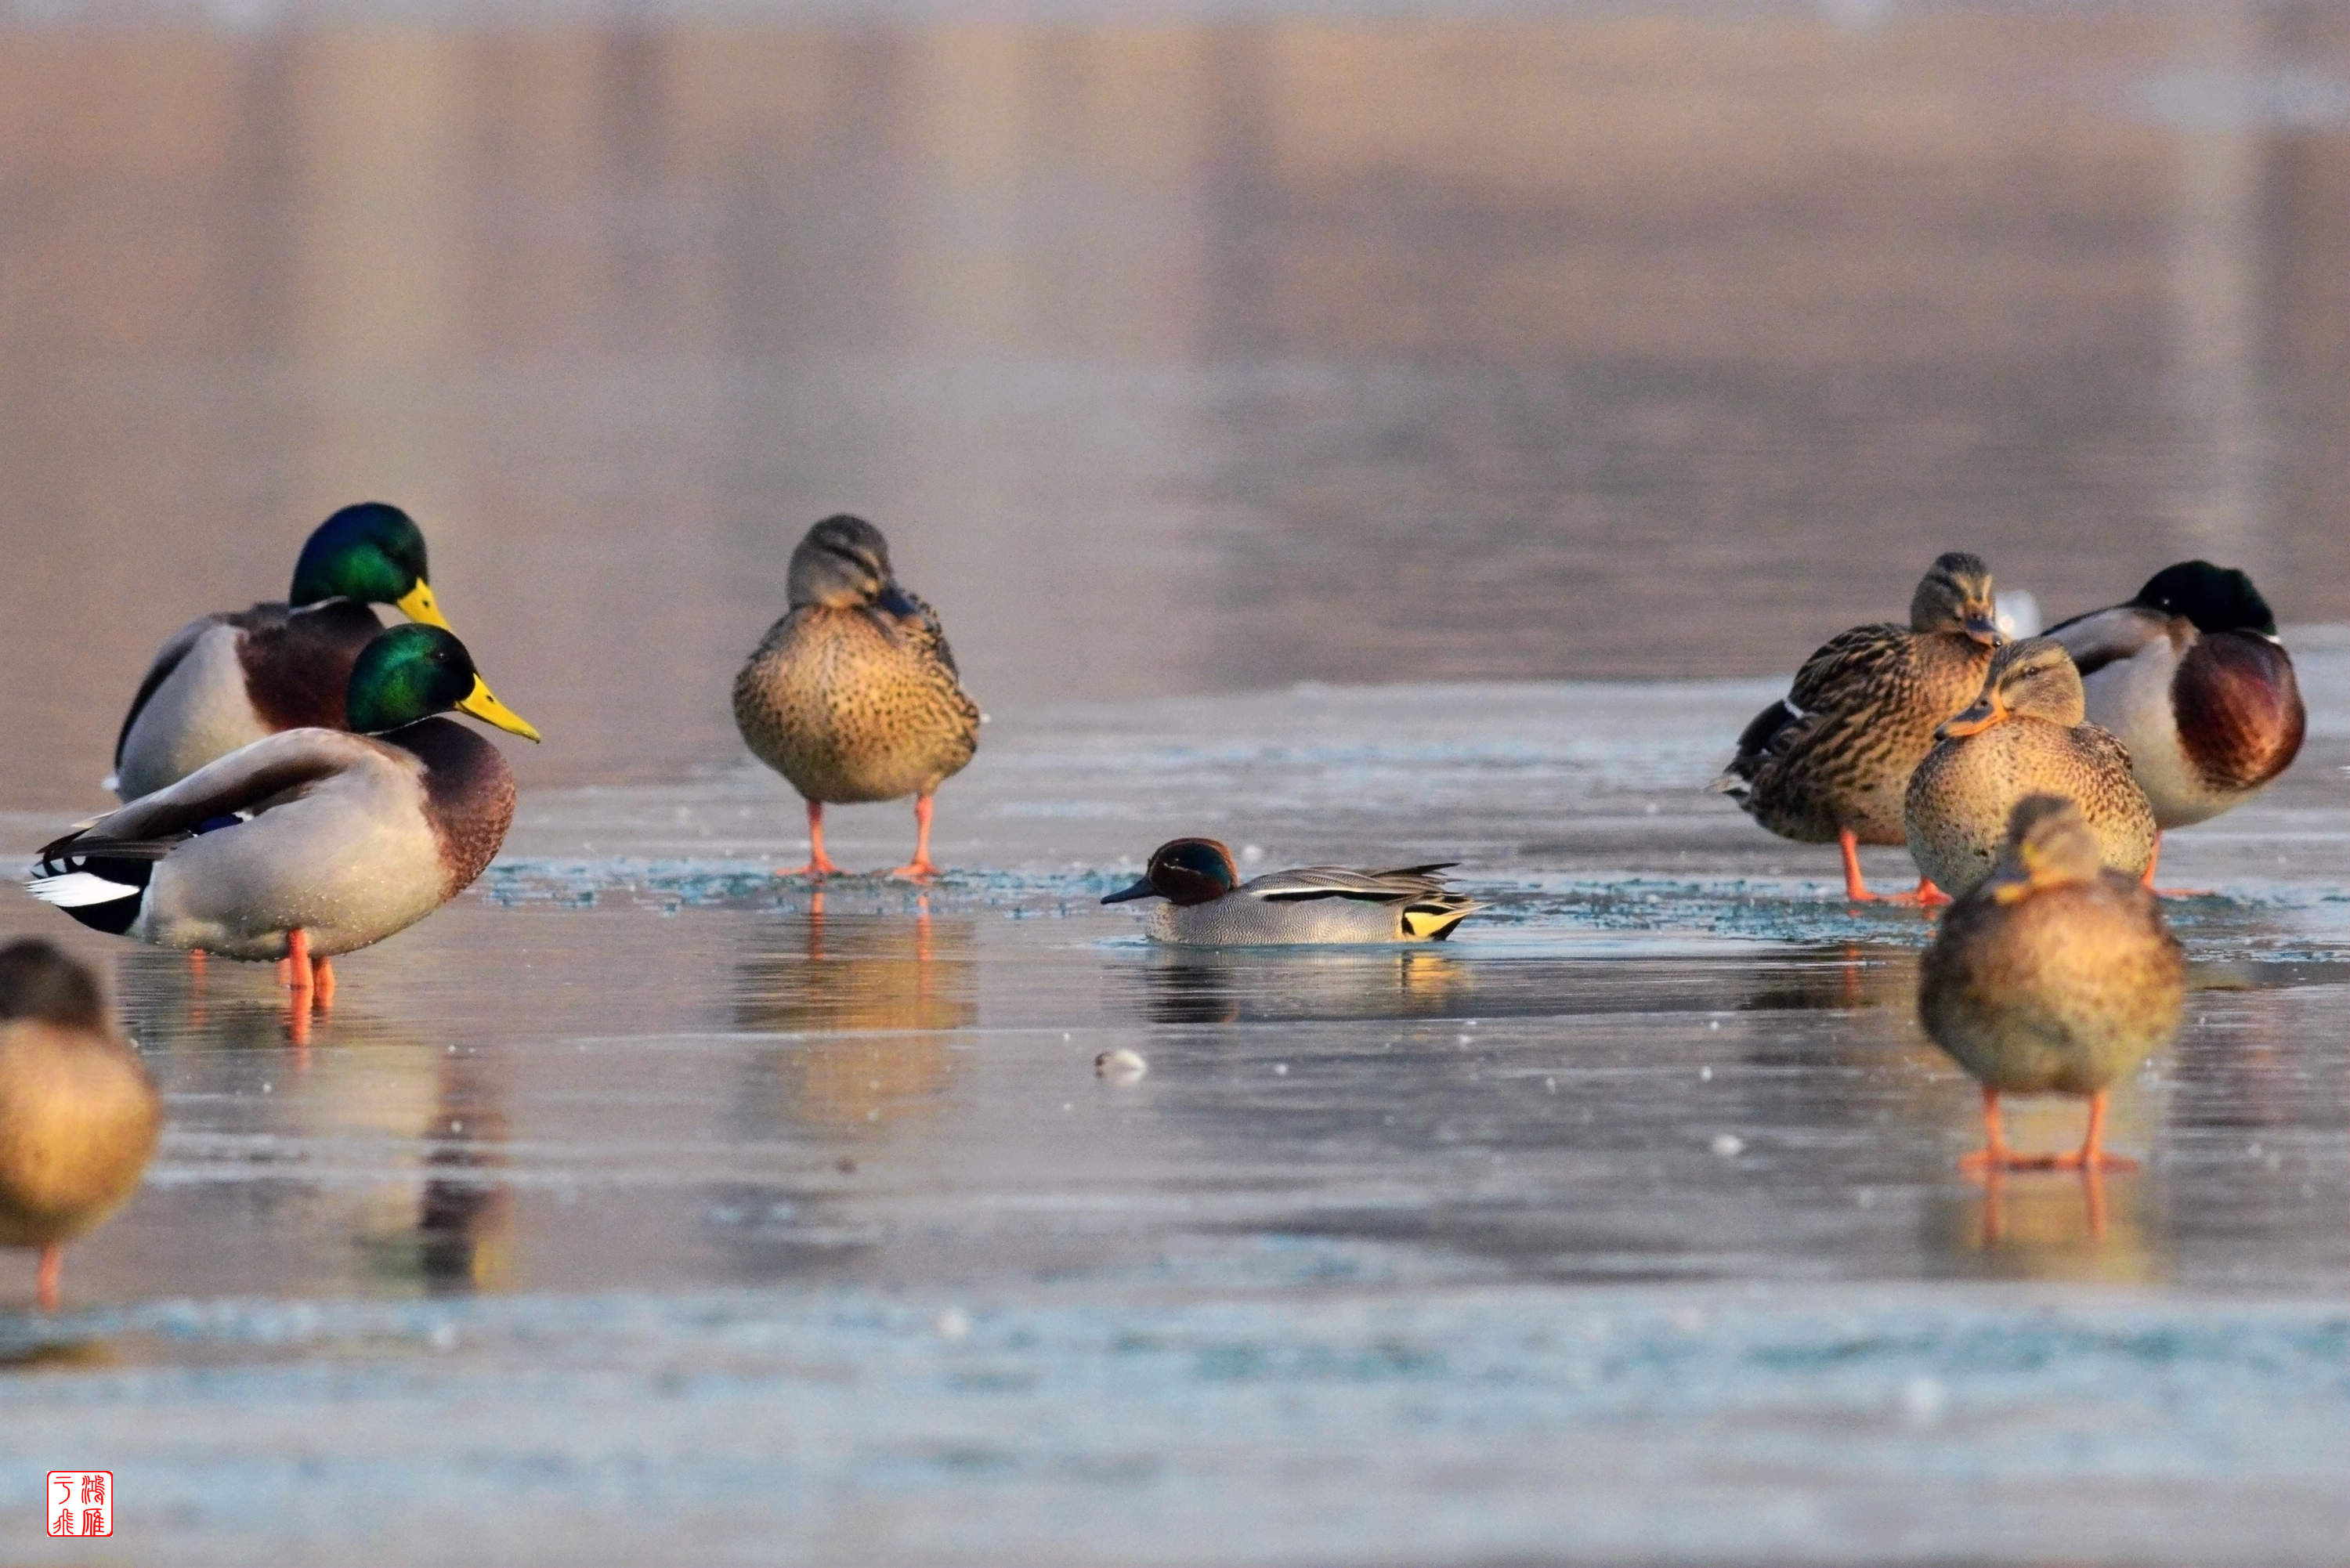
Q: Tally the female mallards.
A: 5